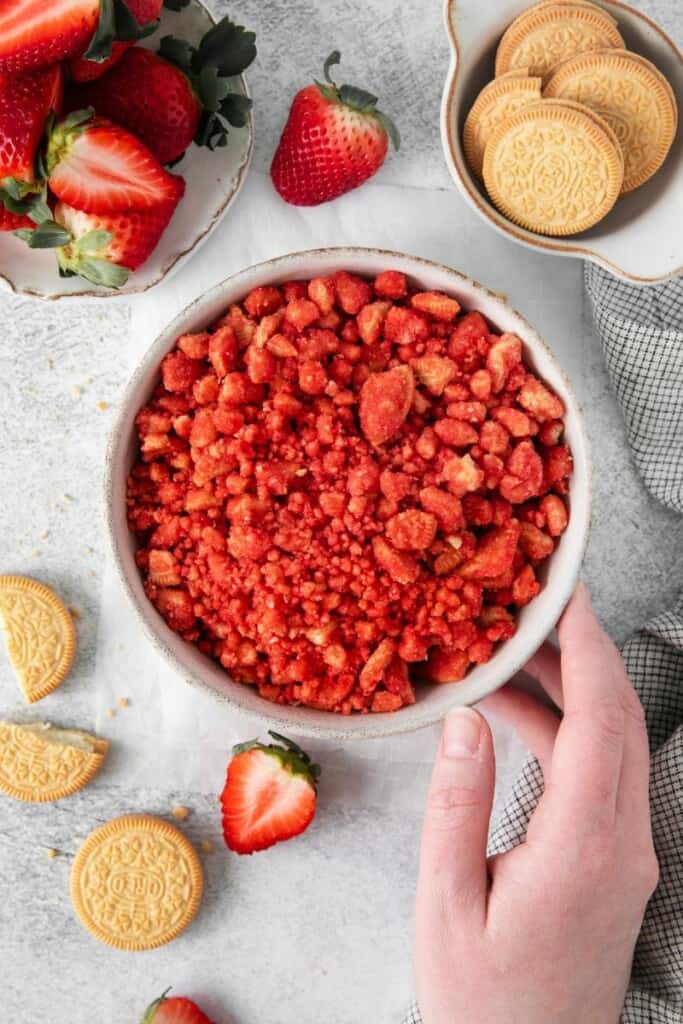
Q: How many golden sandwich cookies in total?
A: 7